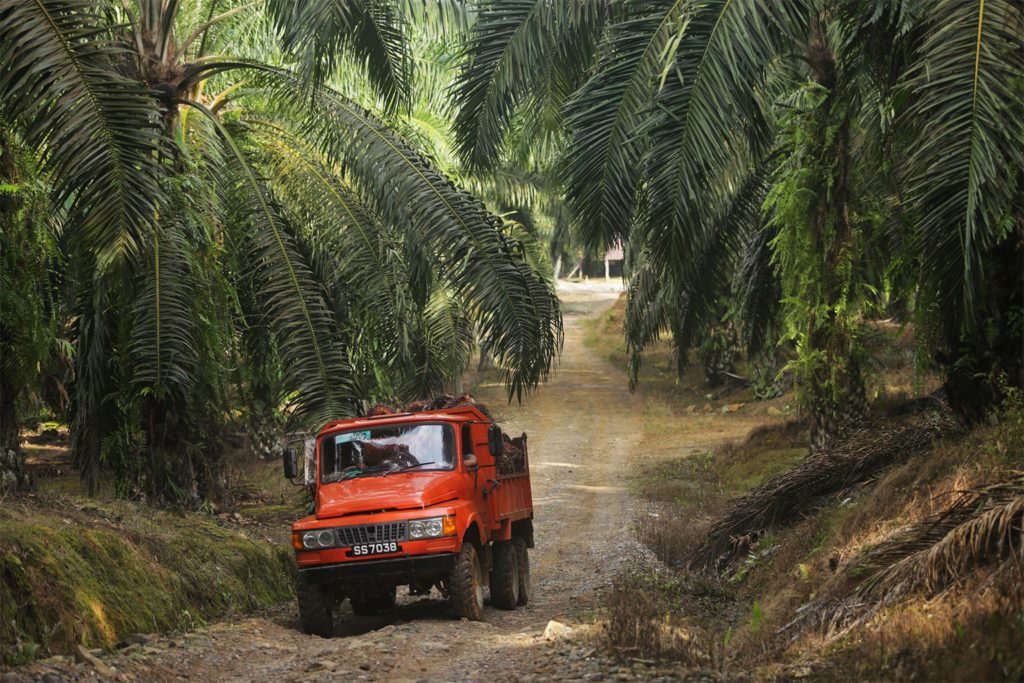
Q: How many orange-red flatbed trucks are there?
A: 1